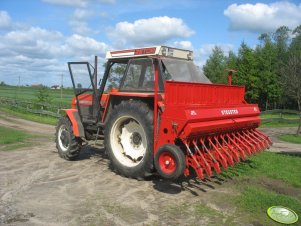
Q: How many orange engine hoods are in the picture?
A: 1